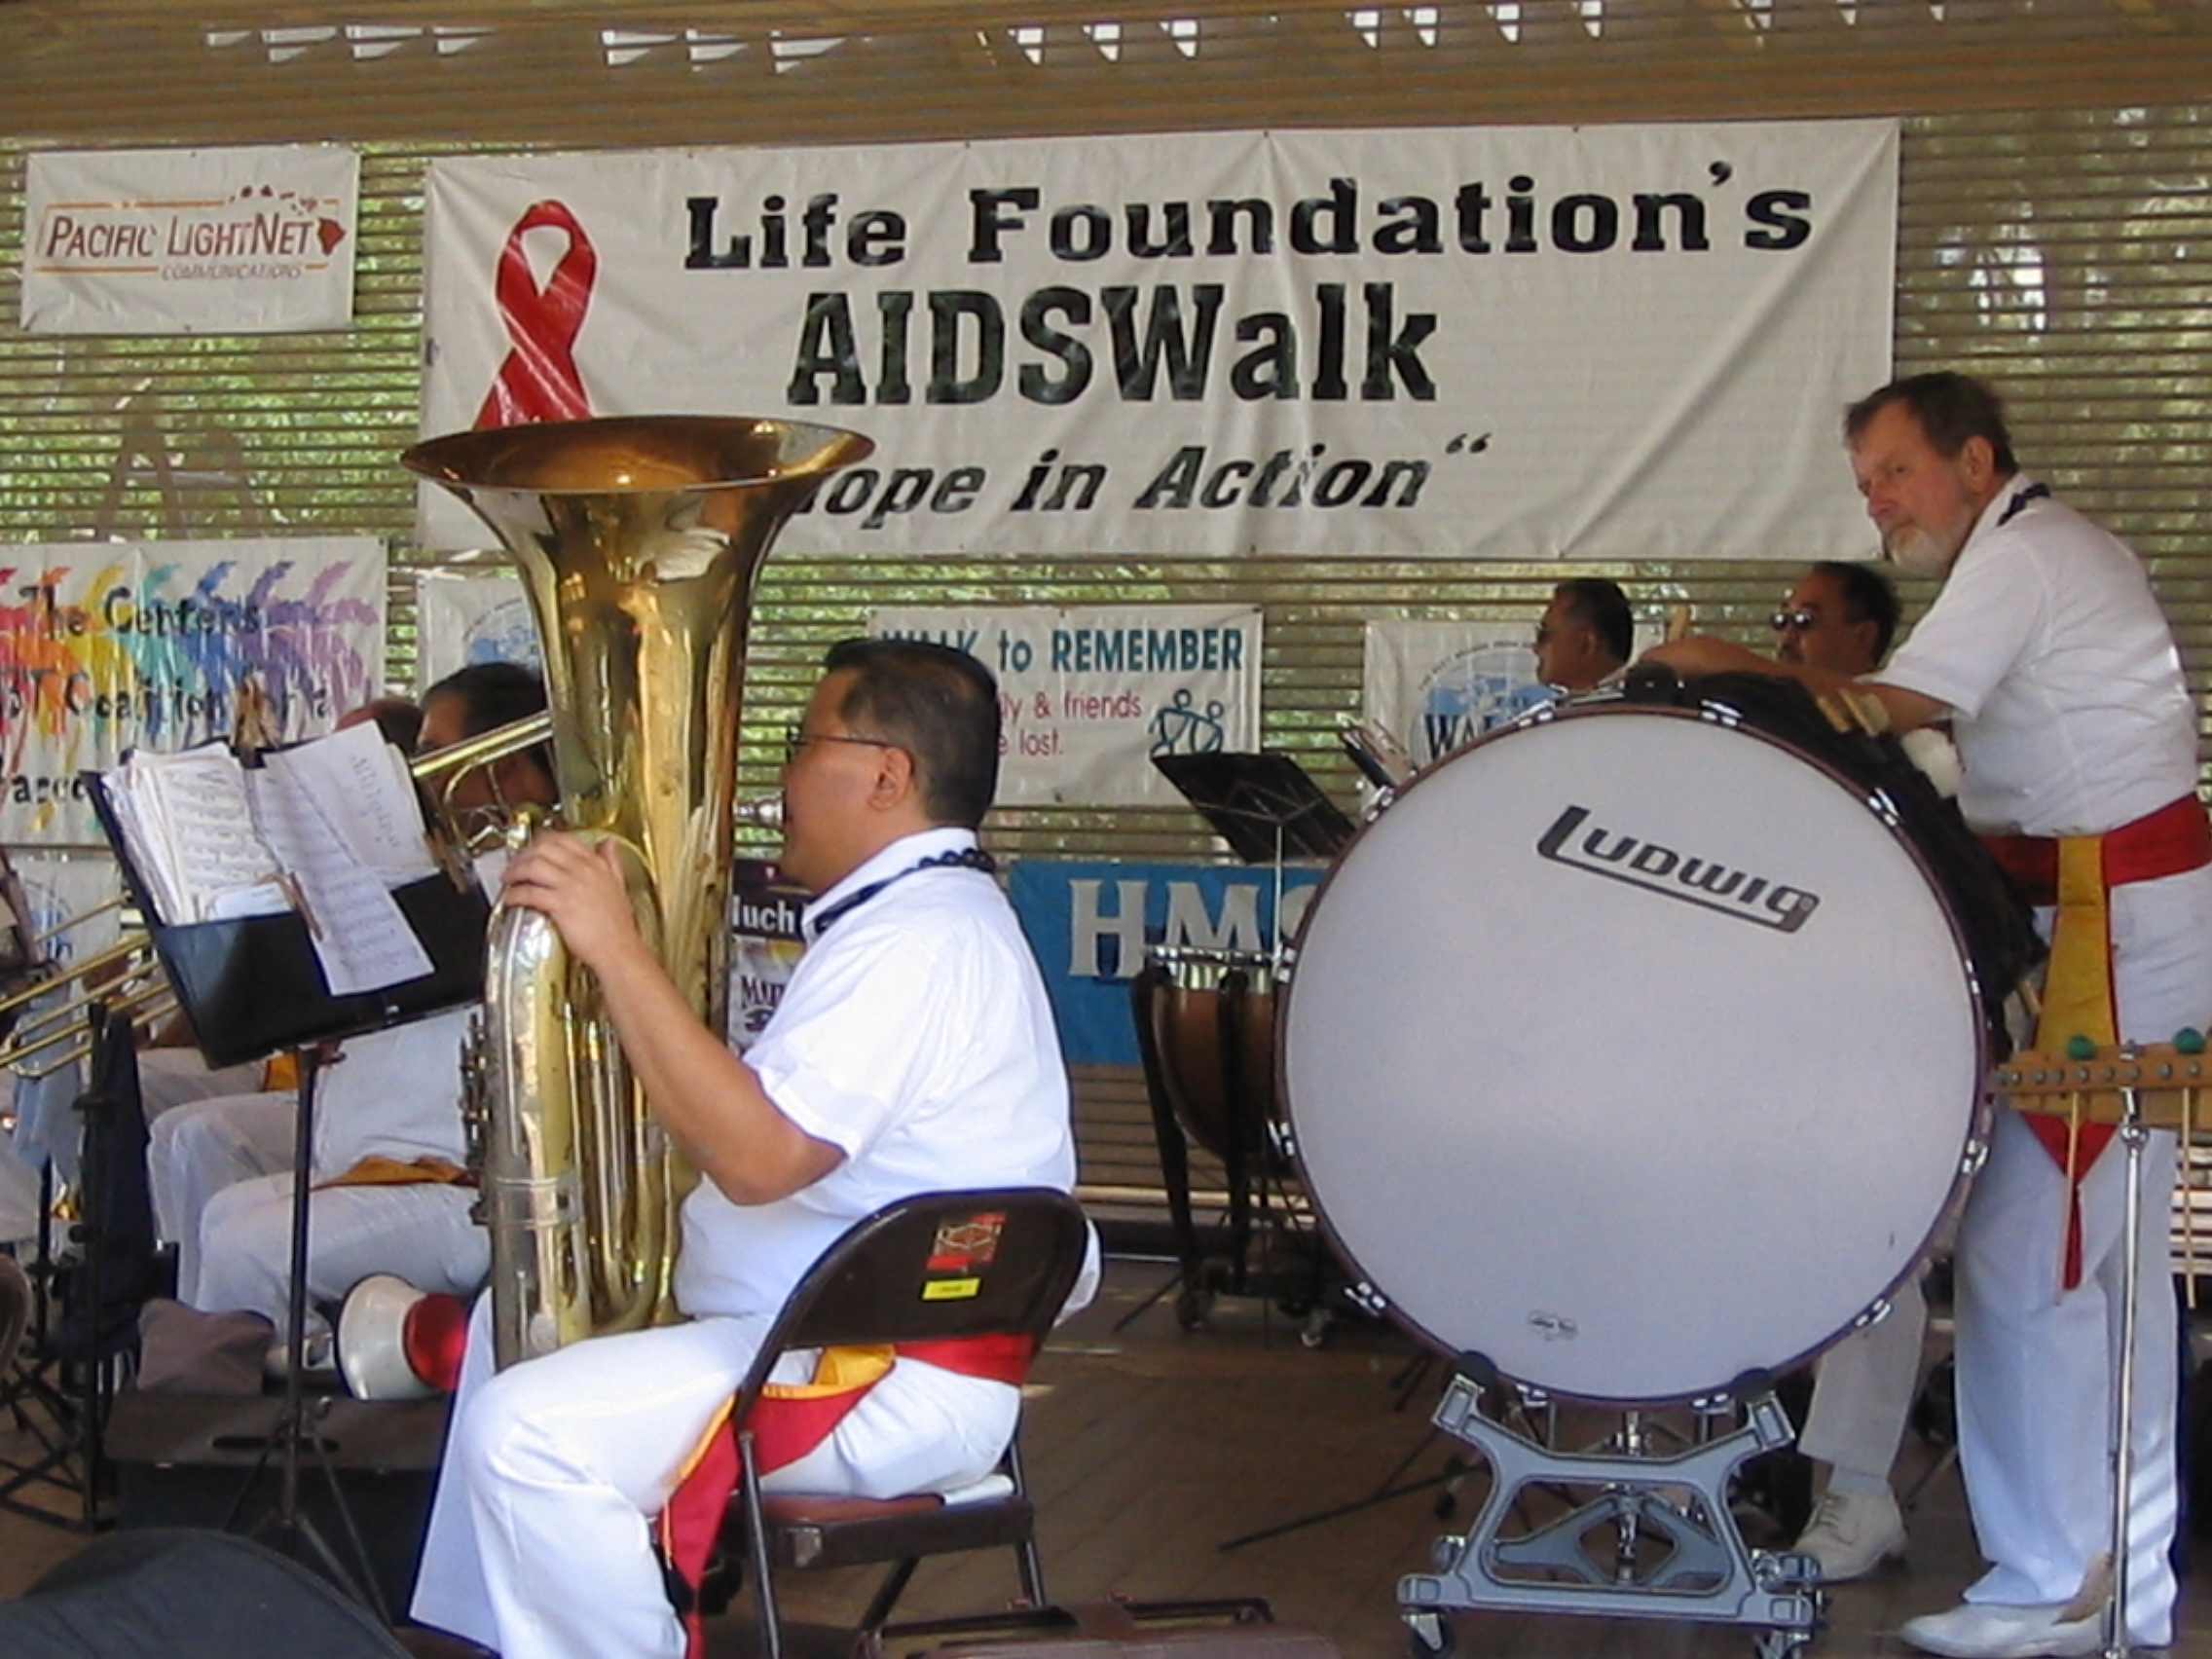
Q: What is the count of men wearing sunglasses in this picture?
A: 2